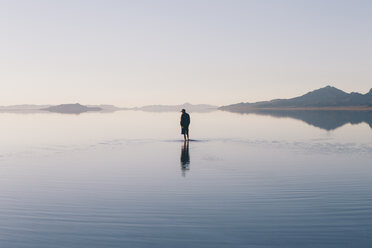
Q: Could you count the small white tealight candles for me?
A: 0